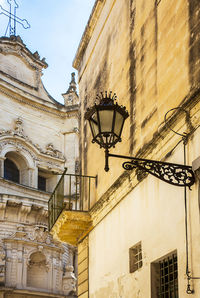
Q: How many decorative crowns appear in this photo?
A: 1